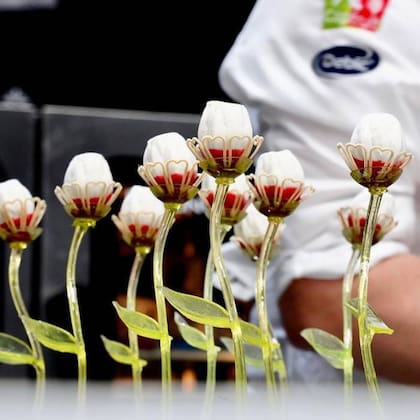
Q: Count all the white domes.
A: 10